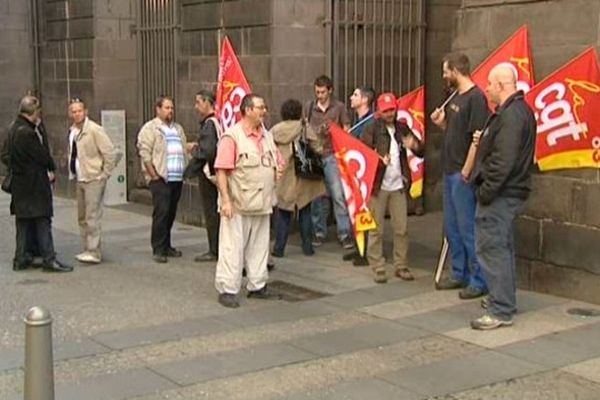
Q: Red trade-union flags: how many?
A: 5